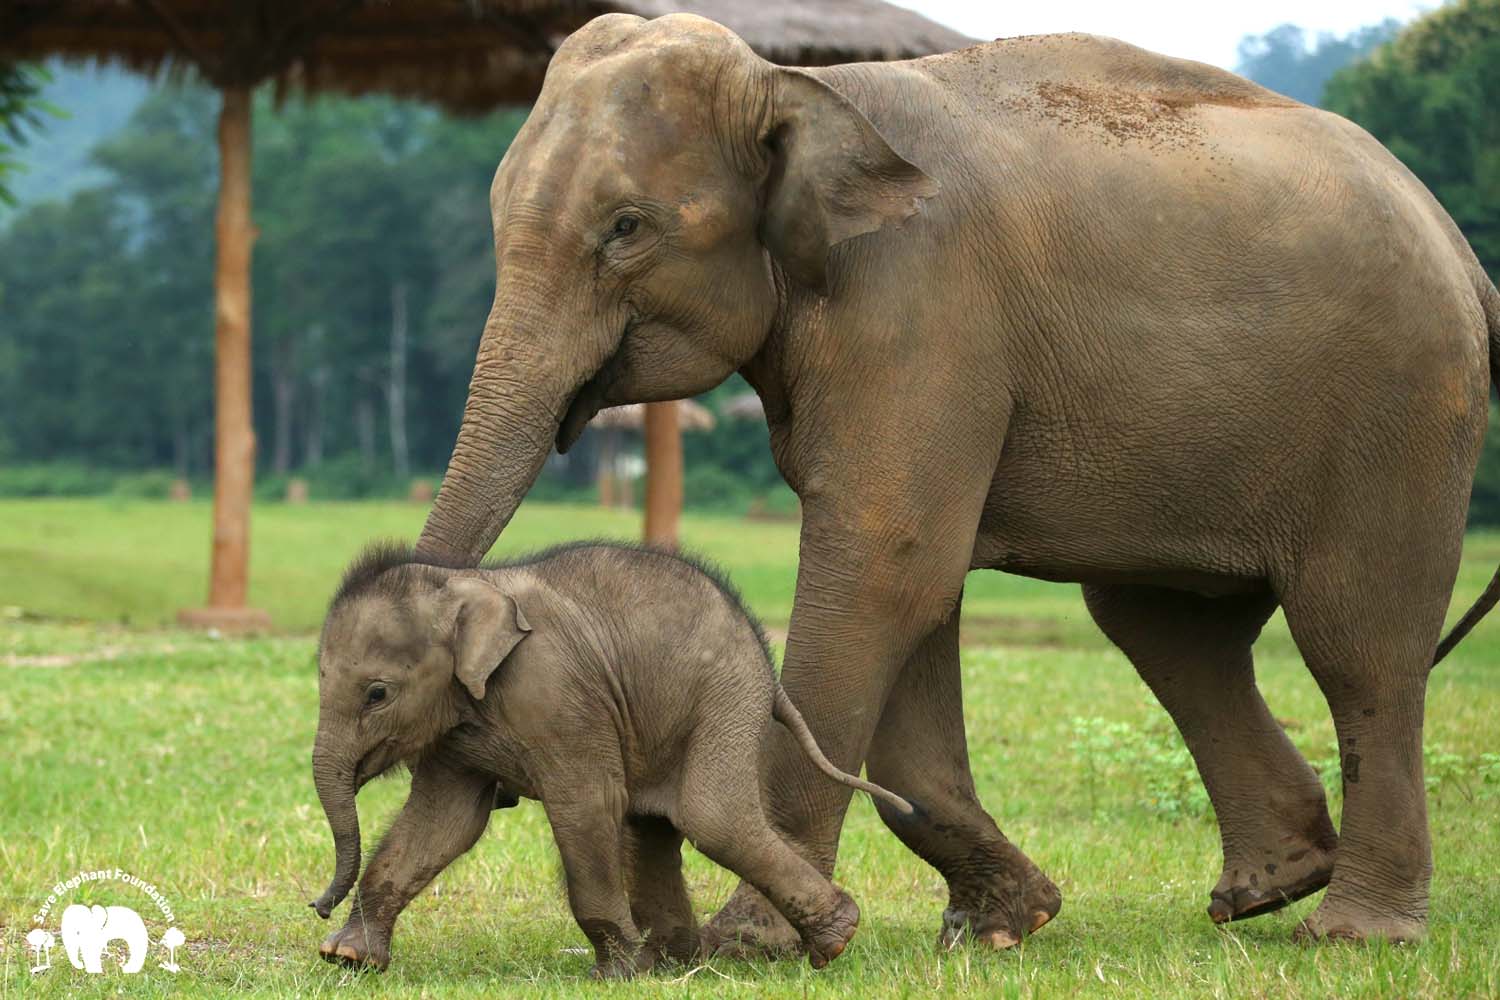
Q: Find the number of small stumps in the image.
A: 3